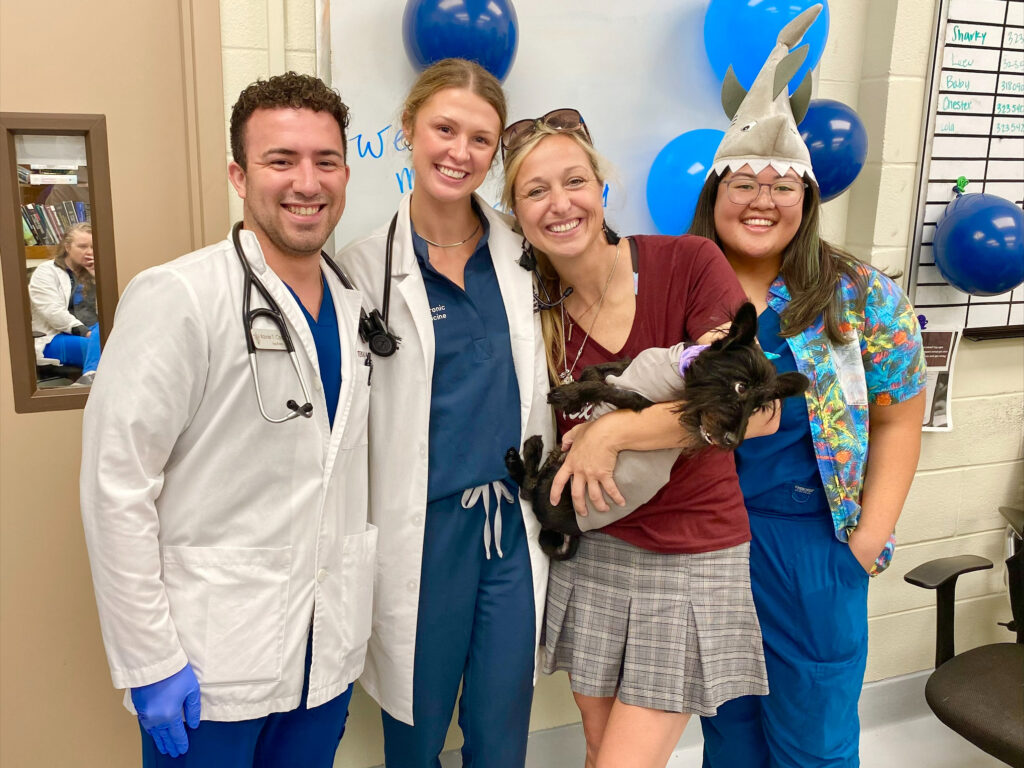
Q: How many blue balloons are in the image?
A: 5